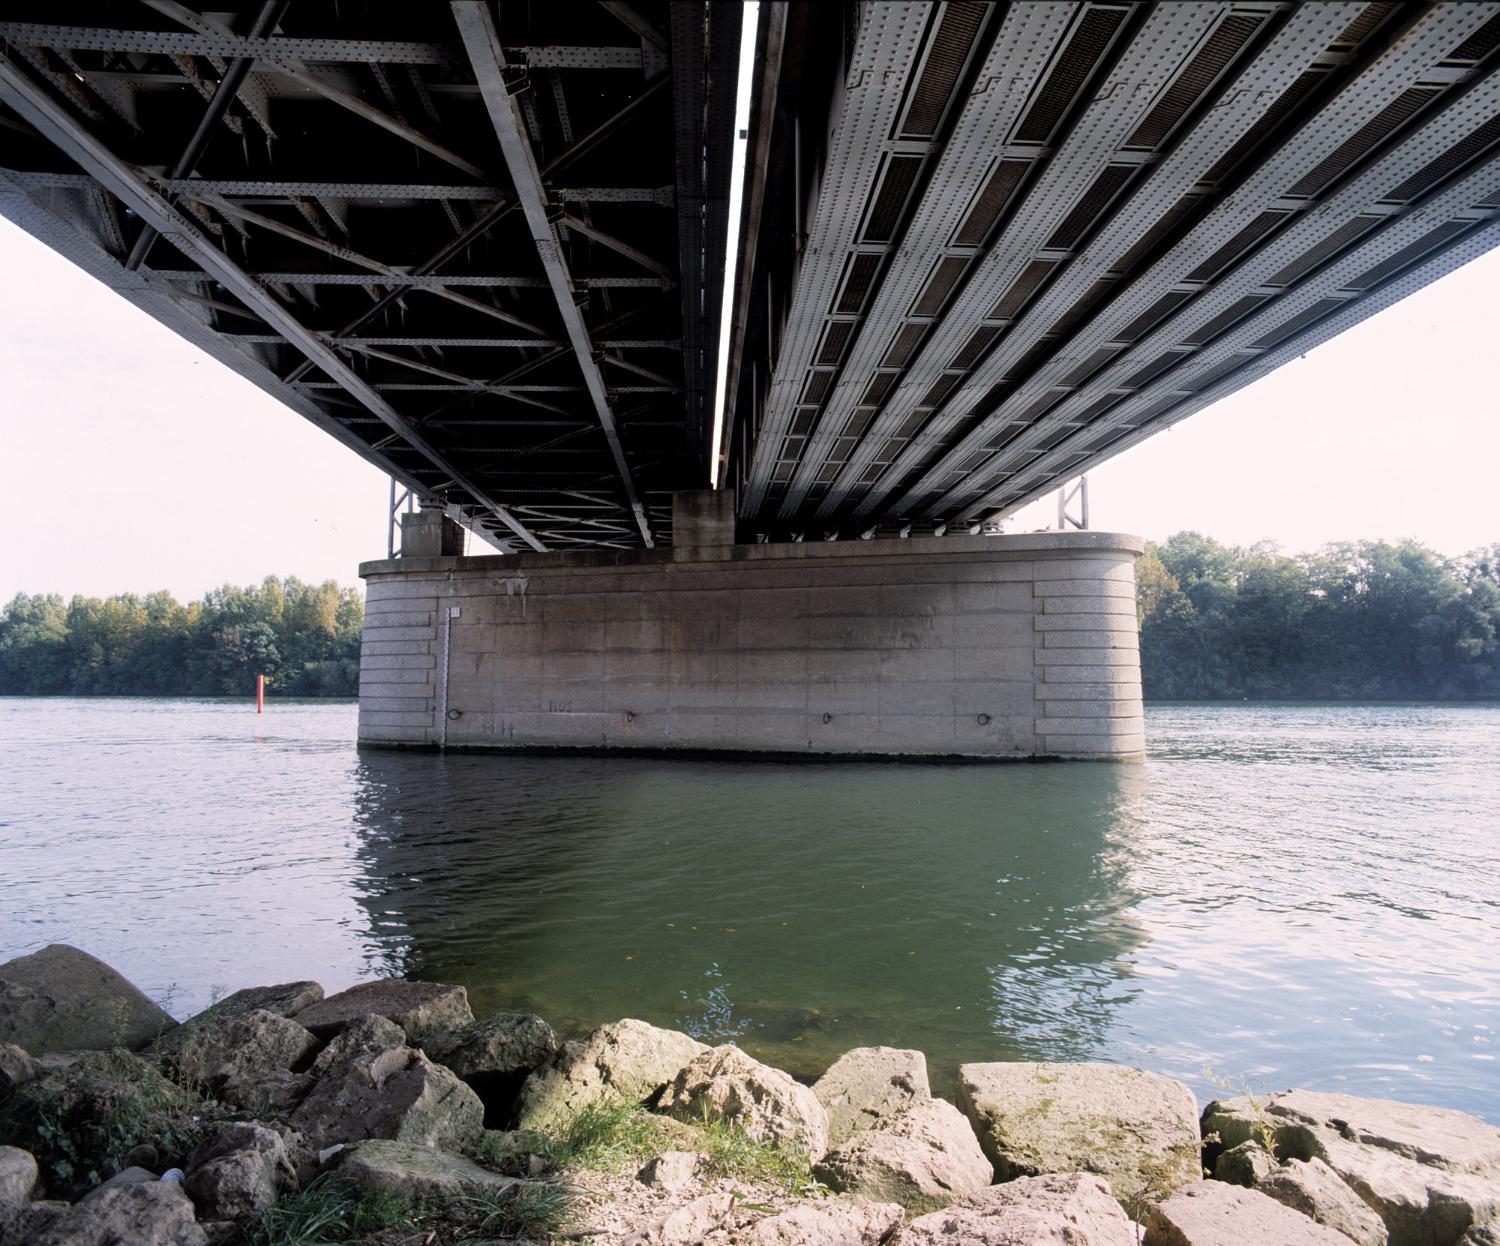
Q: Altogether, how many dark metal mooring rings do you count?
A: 4